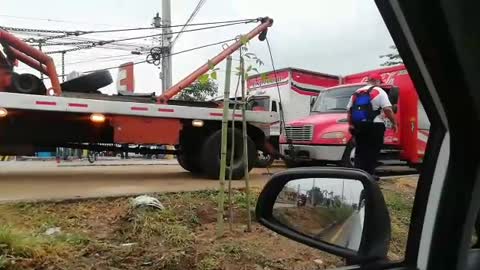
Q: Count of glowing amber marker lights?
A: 3